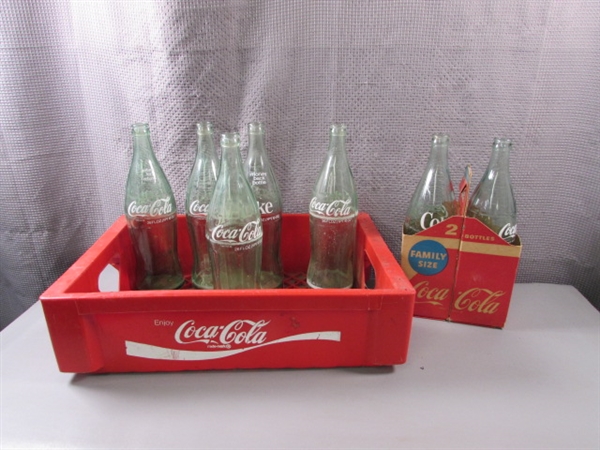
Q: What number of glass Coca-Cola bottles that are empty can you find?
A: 7